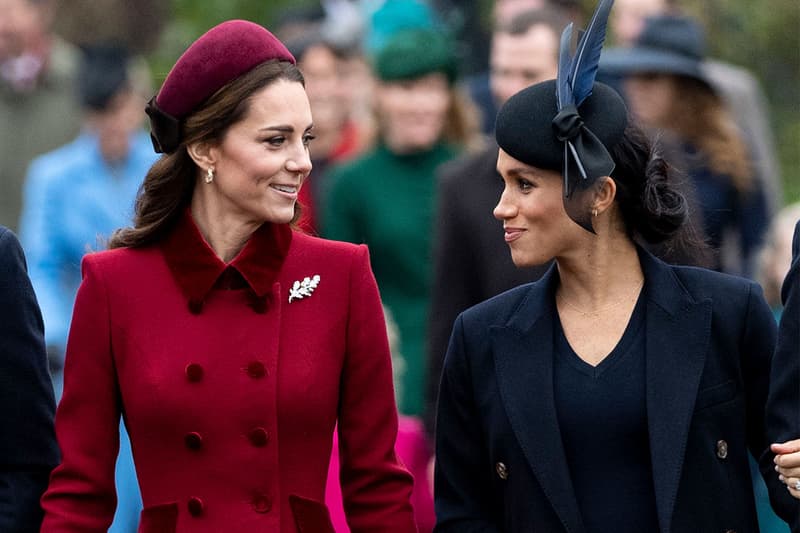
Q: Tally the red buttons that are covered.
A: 2